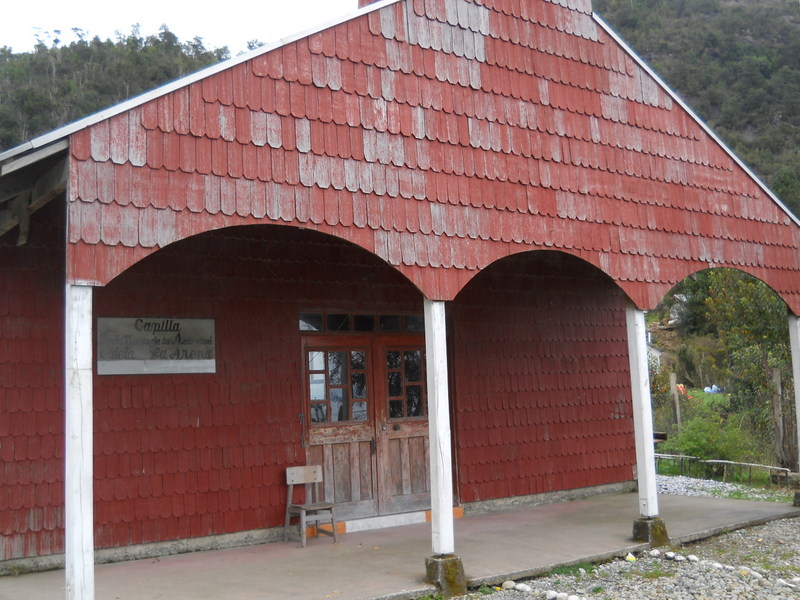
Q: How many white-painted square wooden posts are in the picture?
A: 4